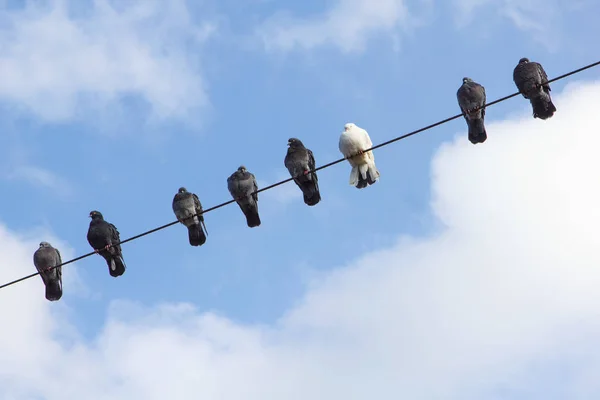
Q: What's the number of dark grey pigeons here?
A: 7